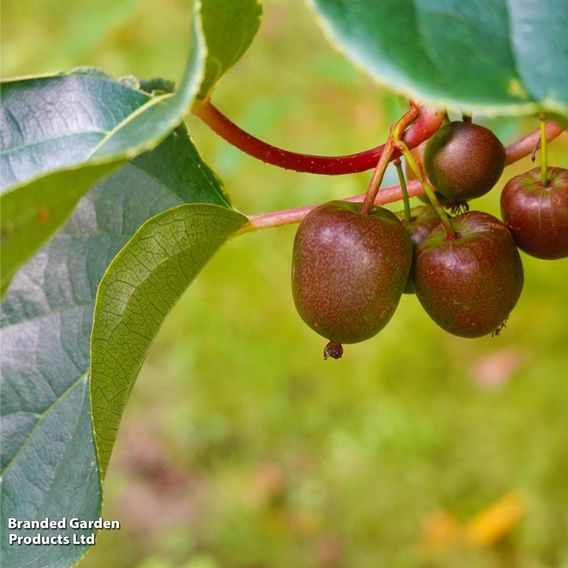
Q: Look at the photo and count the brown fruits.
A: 5